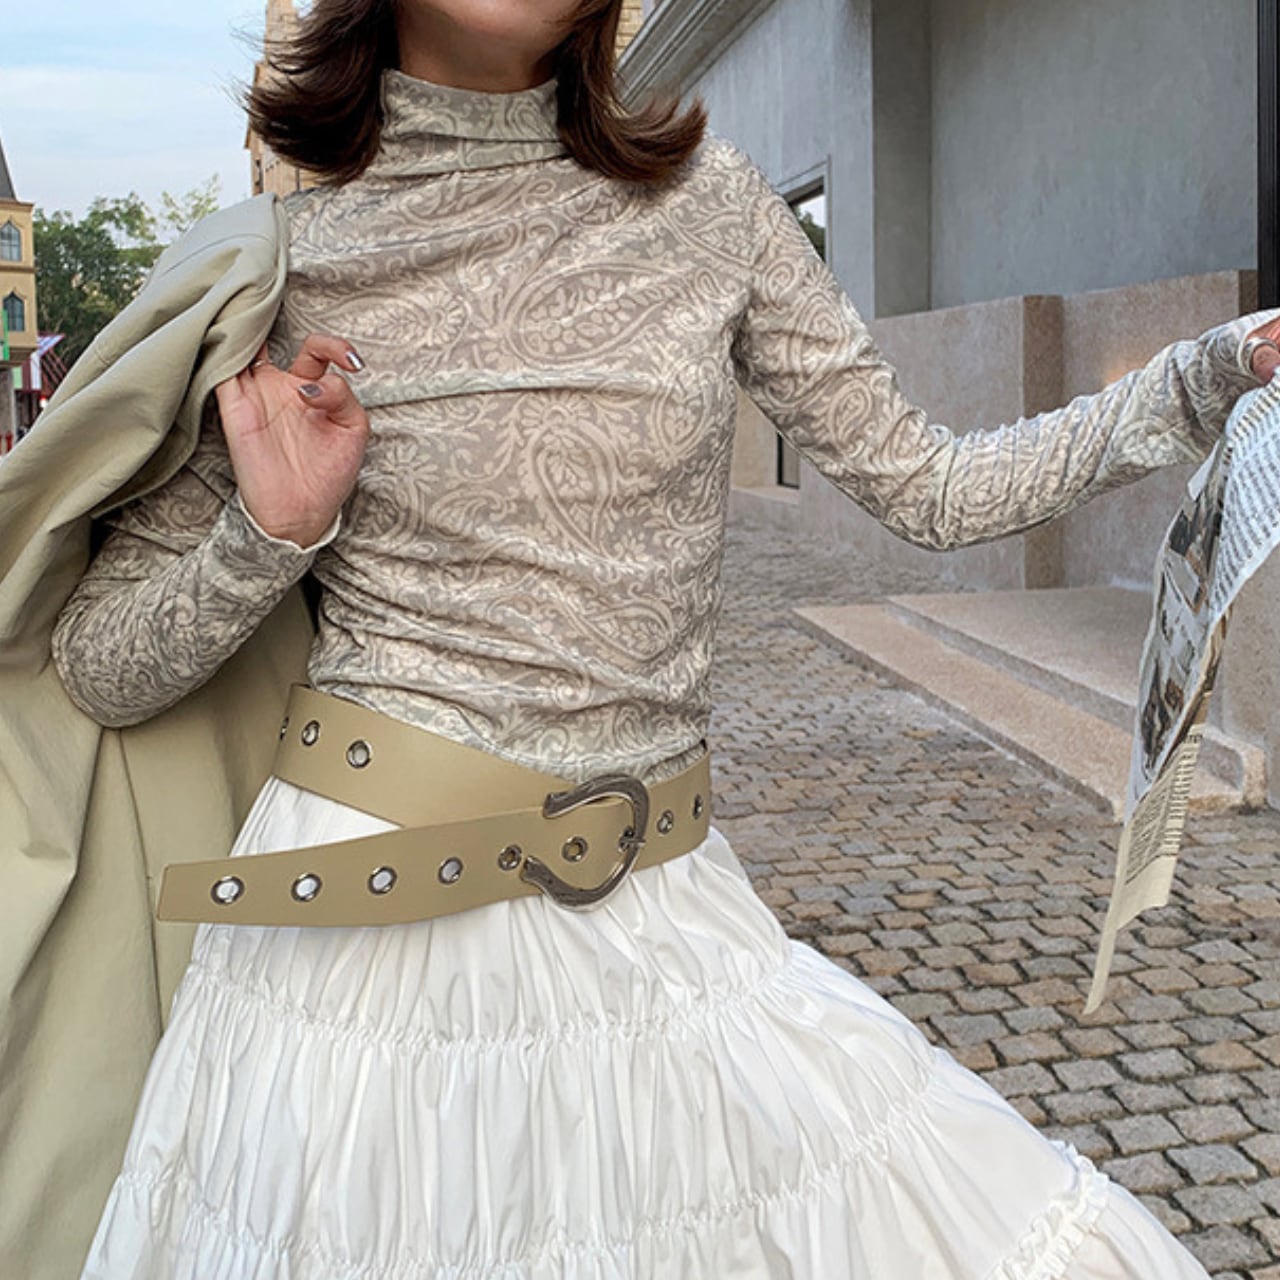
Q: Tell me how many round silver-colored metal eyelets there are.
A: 12